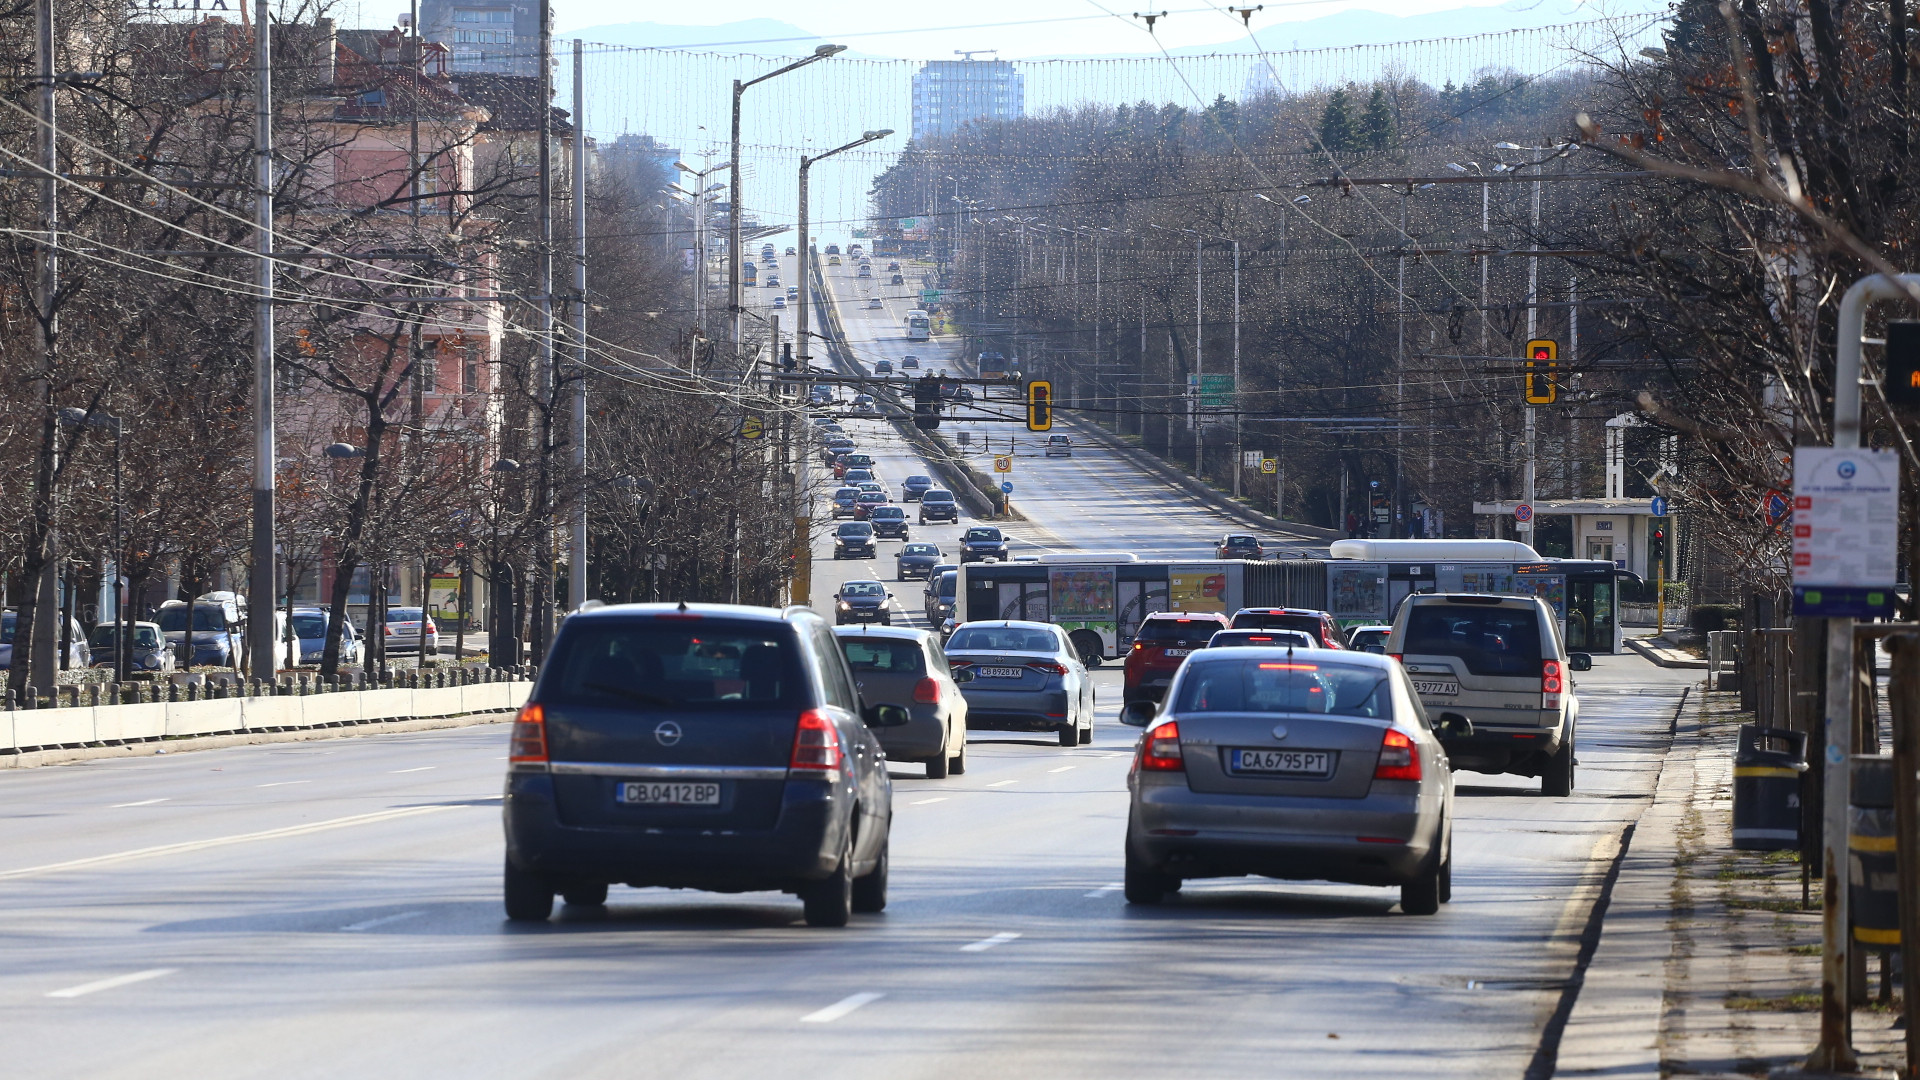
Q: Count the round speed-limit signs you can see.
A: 2